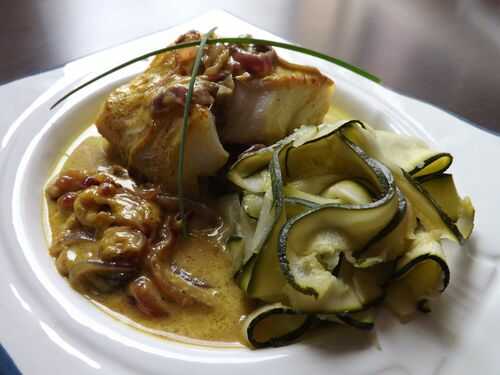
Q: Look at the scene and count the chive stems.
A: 2